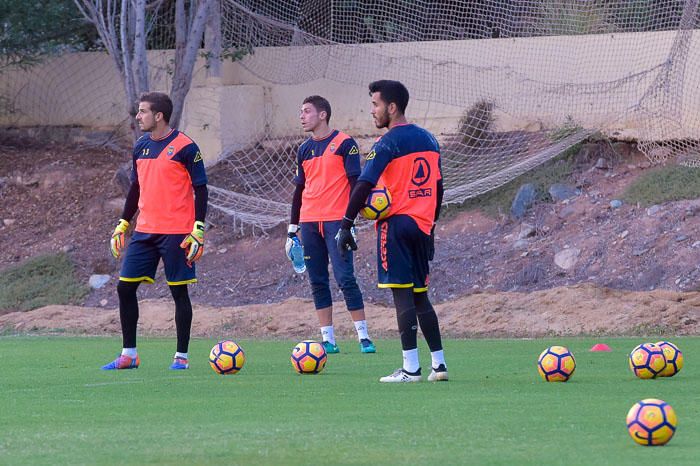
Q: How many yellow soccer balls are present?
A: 7